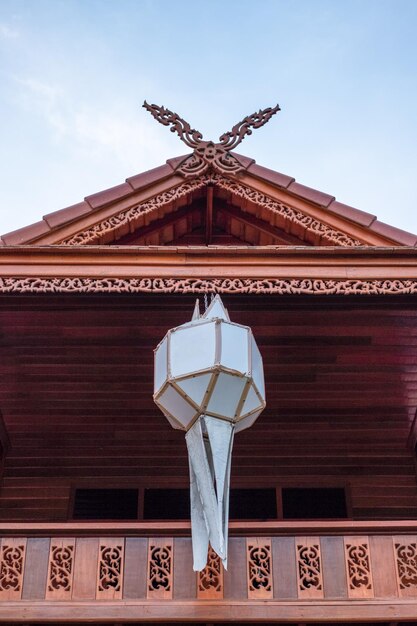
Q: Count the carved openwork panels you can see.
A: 9